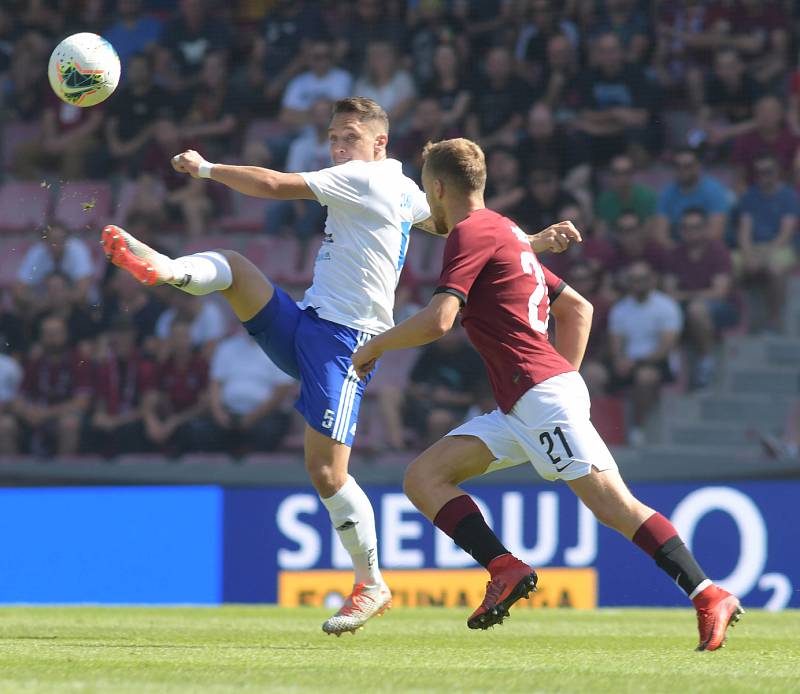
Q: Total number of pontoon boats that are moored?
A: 0